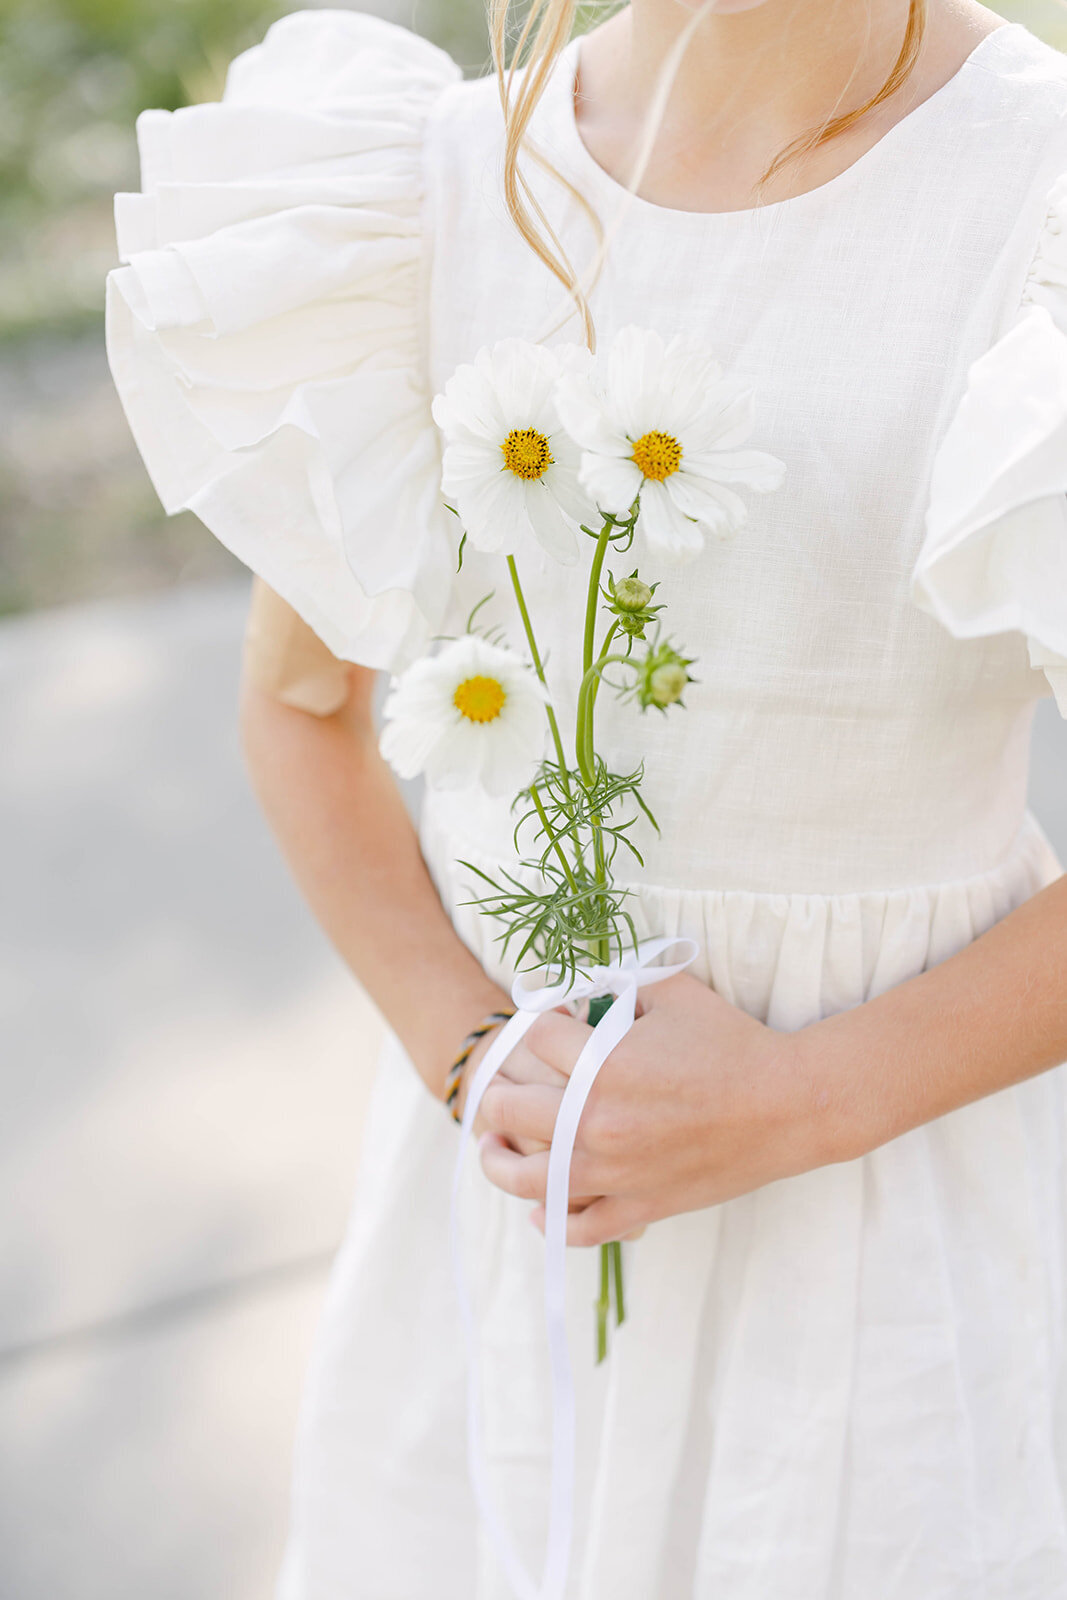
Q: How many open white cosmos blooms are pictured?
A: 3